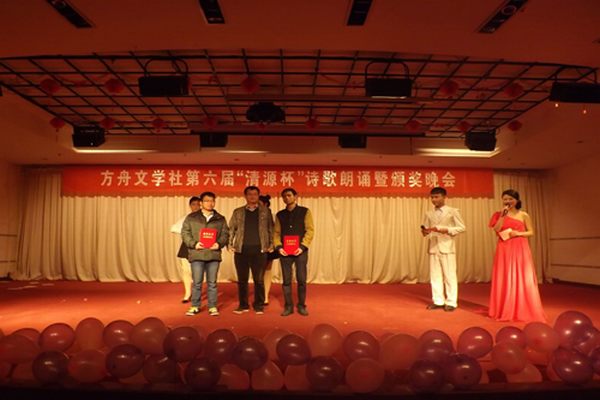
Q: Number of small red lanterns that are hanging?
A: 14